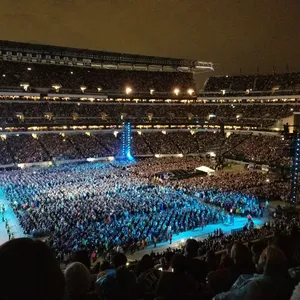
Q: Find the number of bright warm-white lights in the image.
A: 3